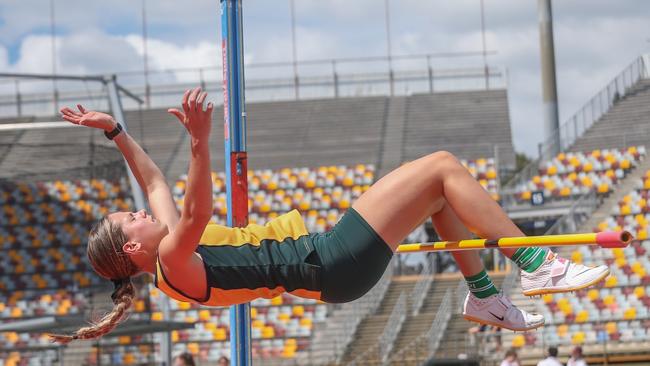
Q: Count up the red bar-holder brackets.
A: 1